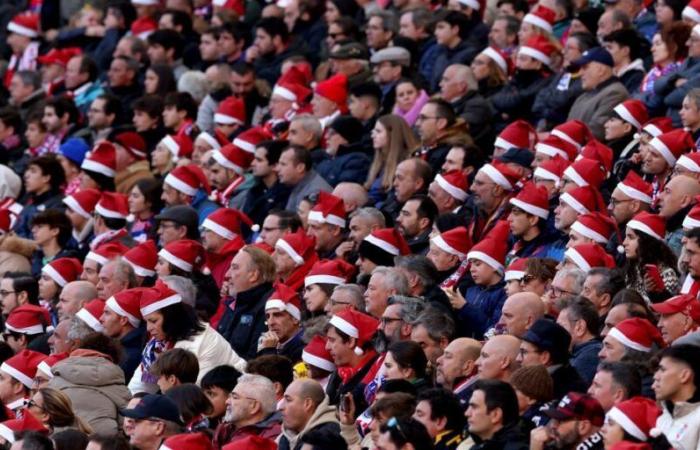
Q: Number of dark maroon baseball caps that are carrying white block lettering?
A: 1